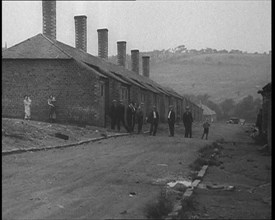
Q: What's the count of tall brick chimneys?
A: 6